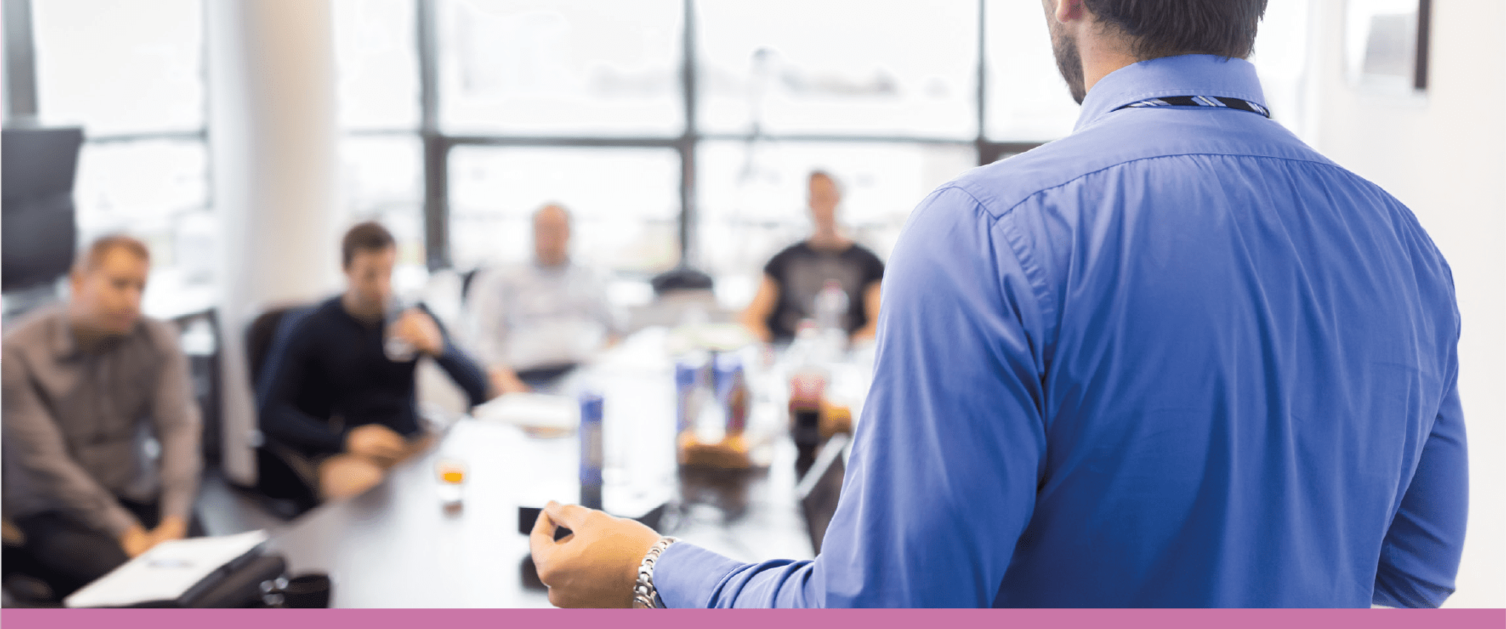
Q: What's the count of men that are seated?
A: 4